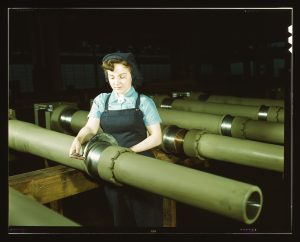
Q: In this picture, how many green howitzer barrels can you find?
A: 6